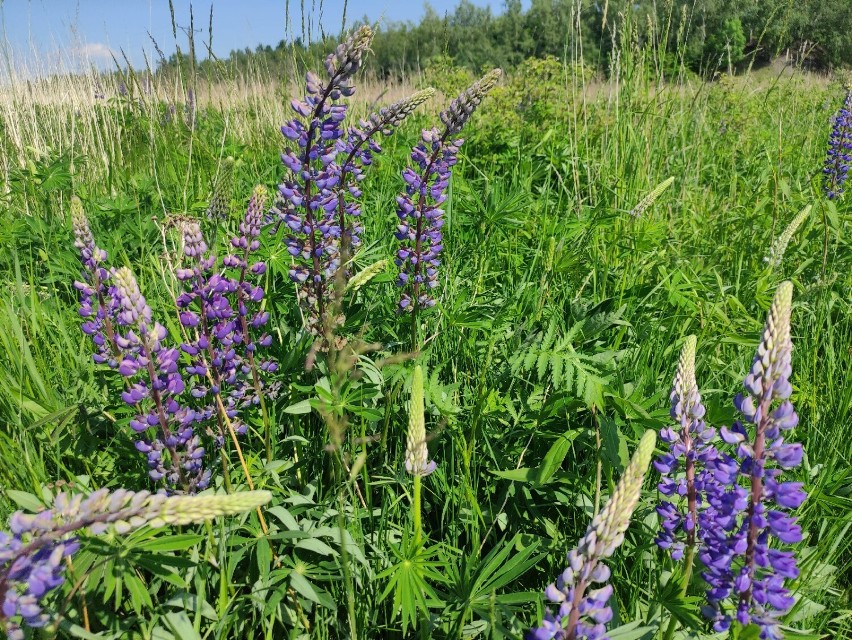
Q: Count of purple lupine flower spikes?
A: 12